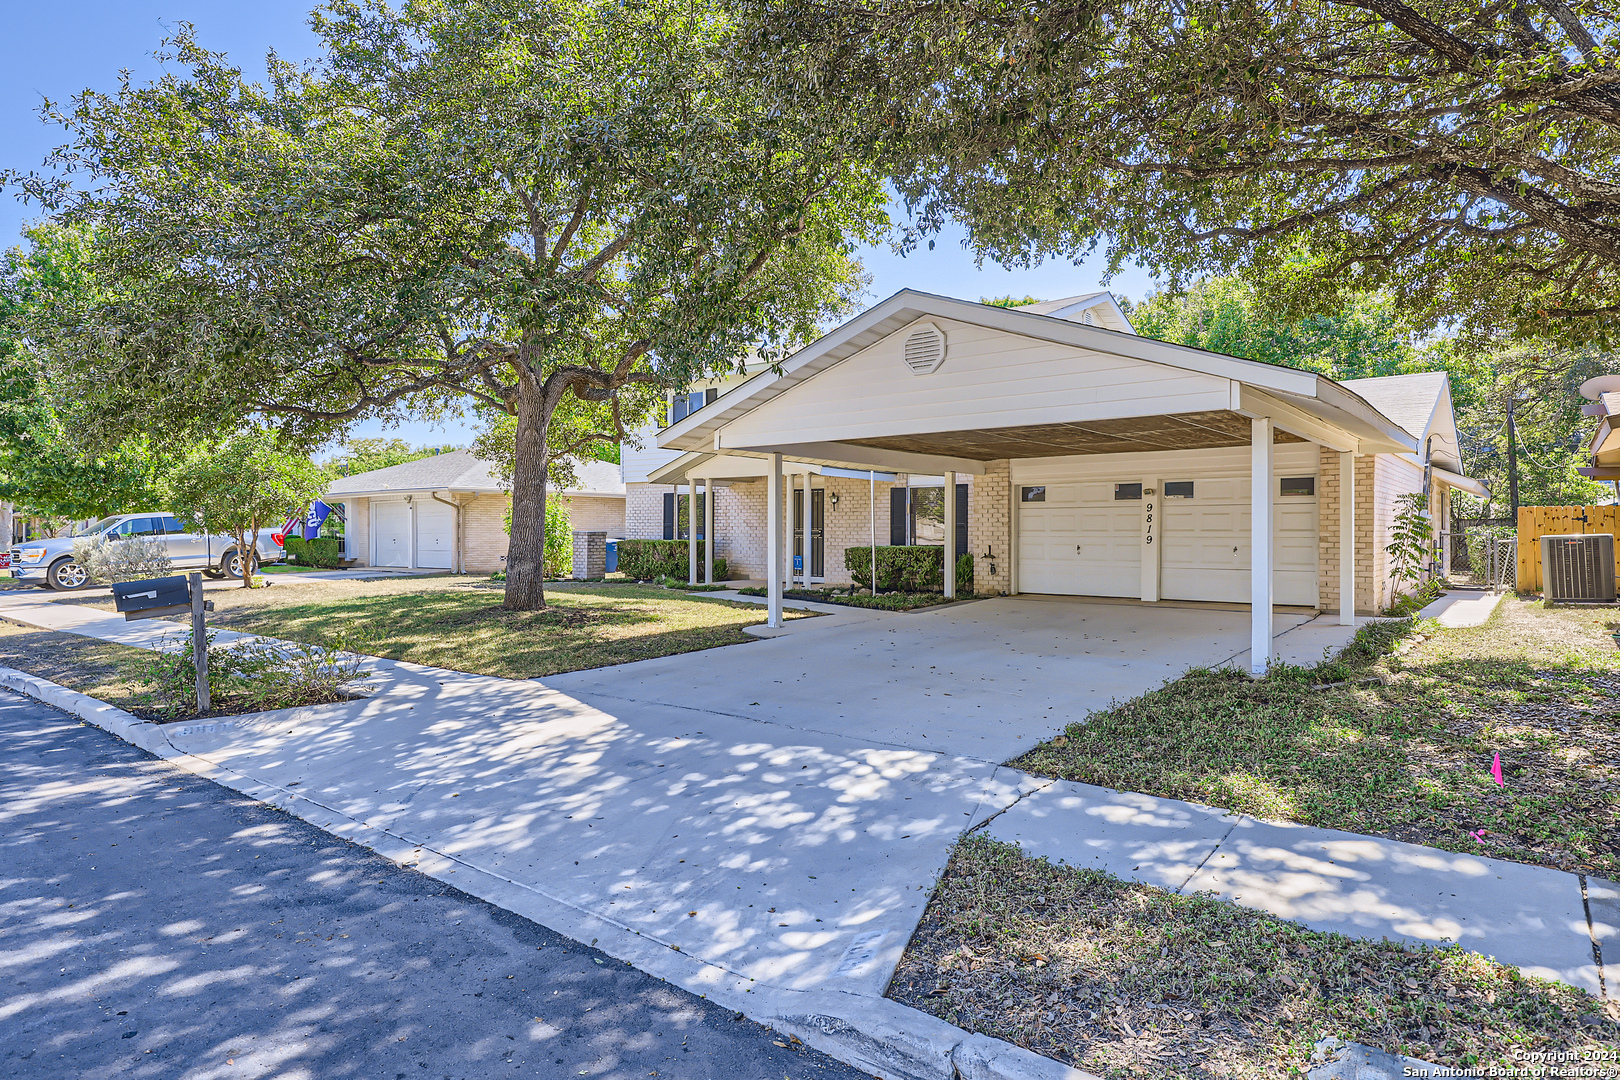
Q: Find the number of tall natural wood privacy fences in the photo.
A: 1